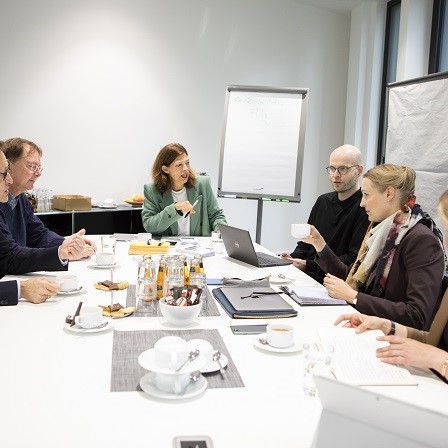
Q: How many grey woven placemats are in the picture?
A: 2